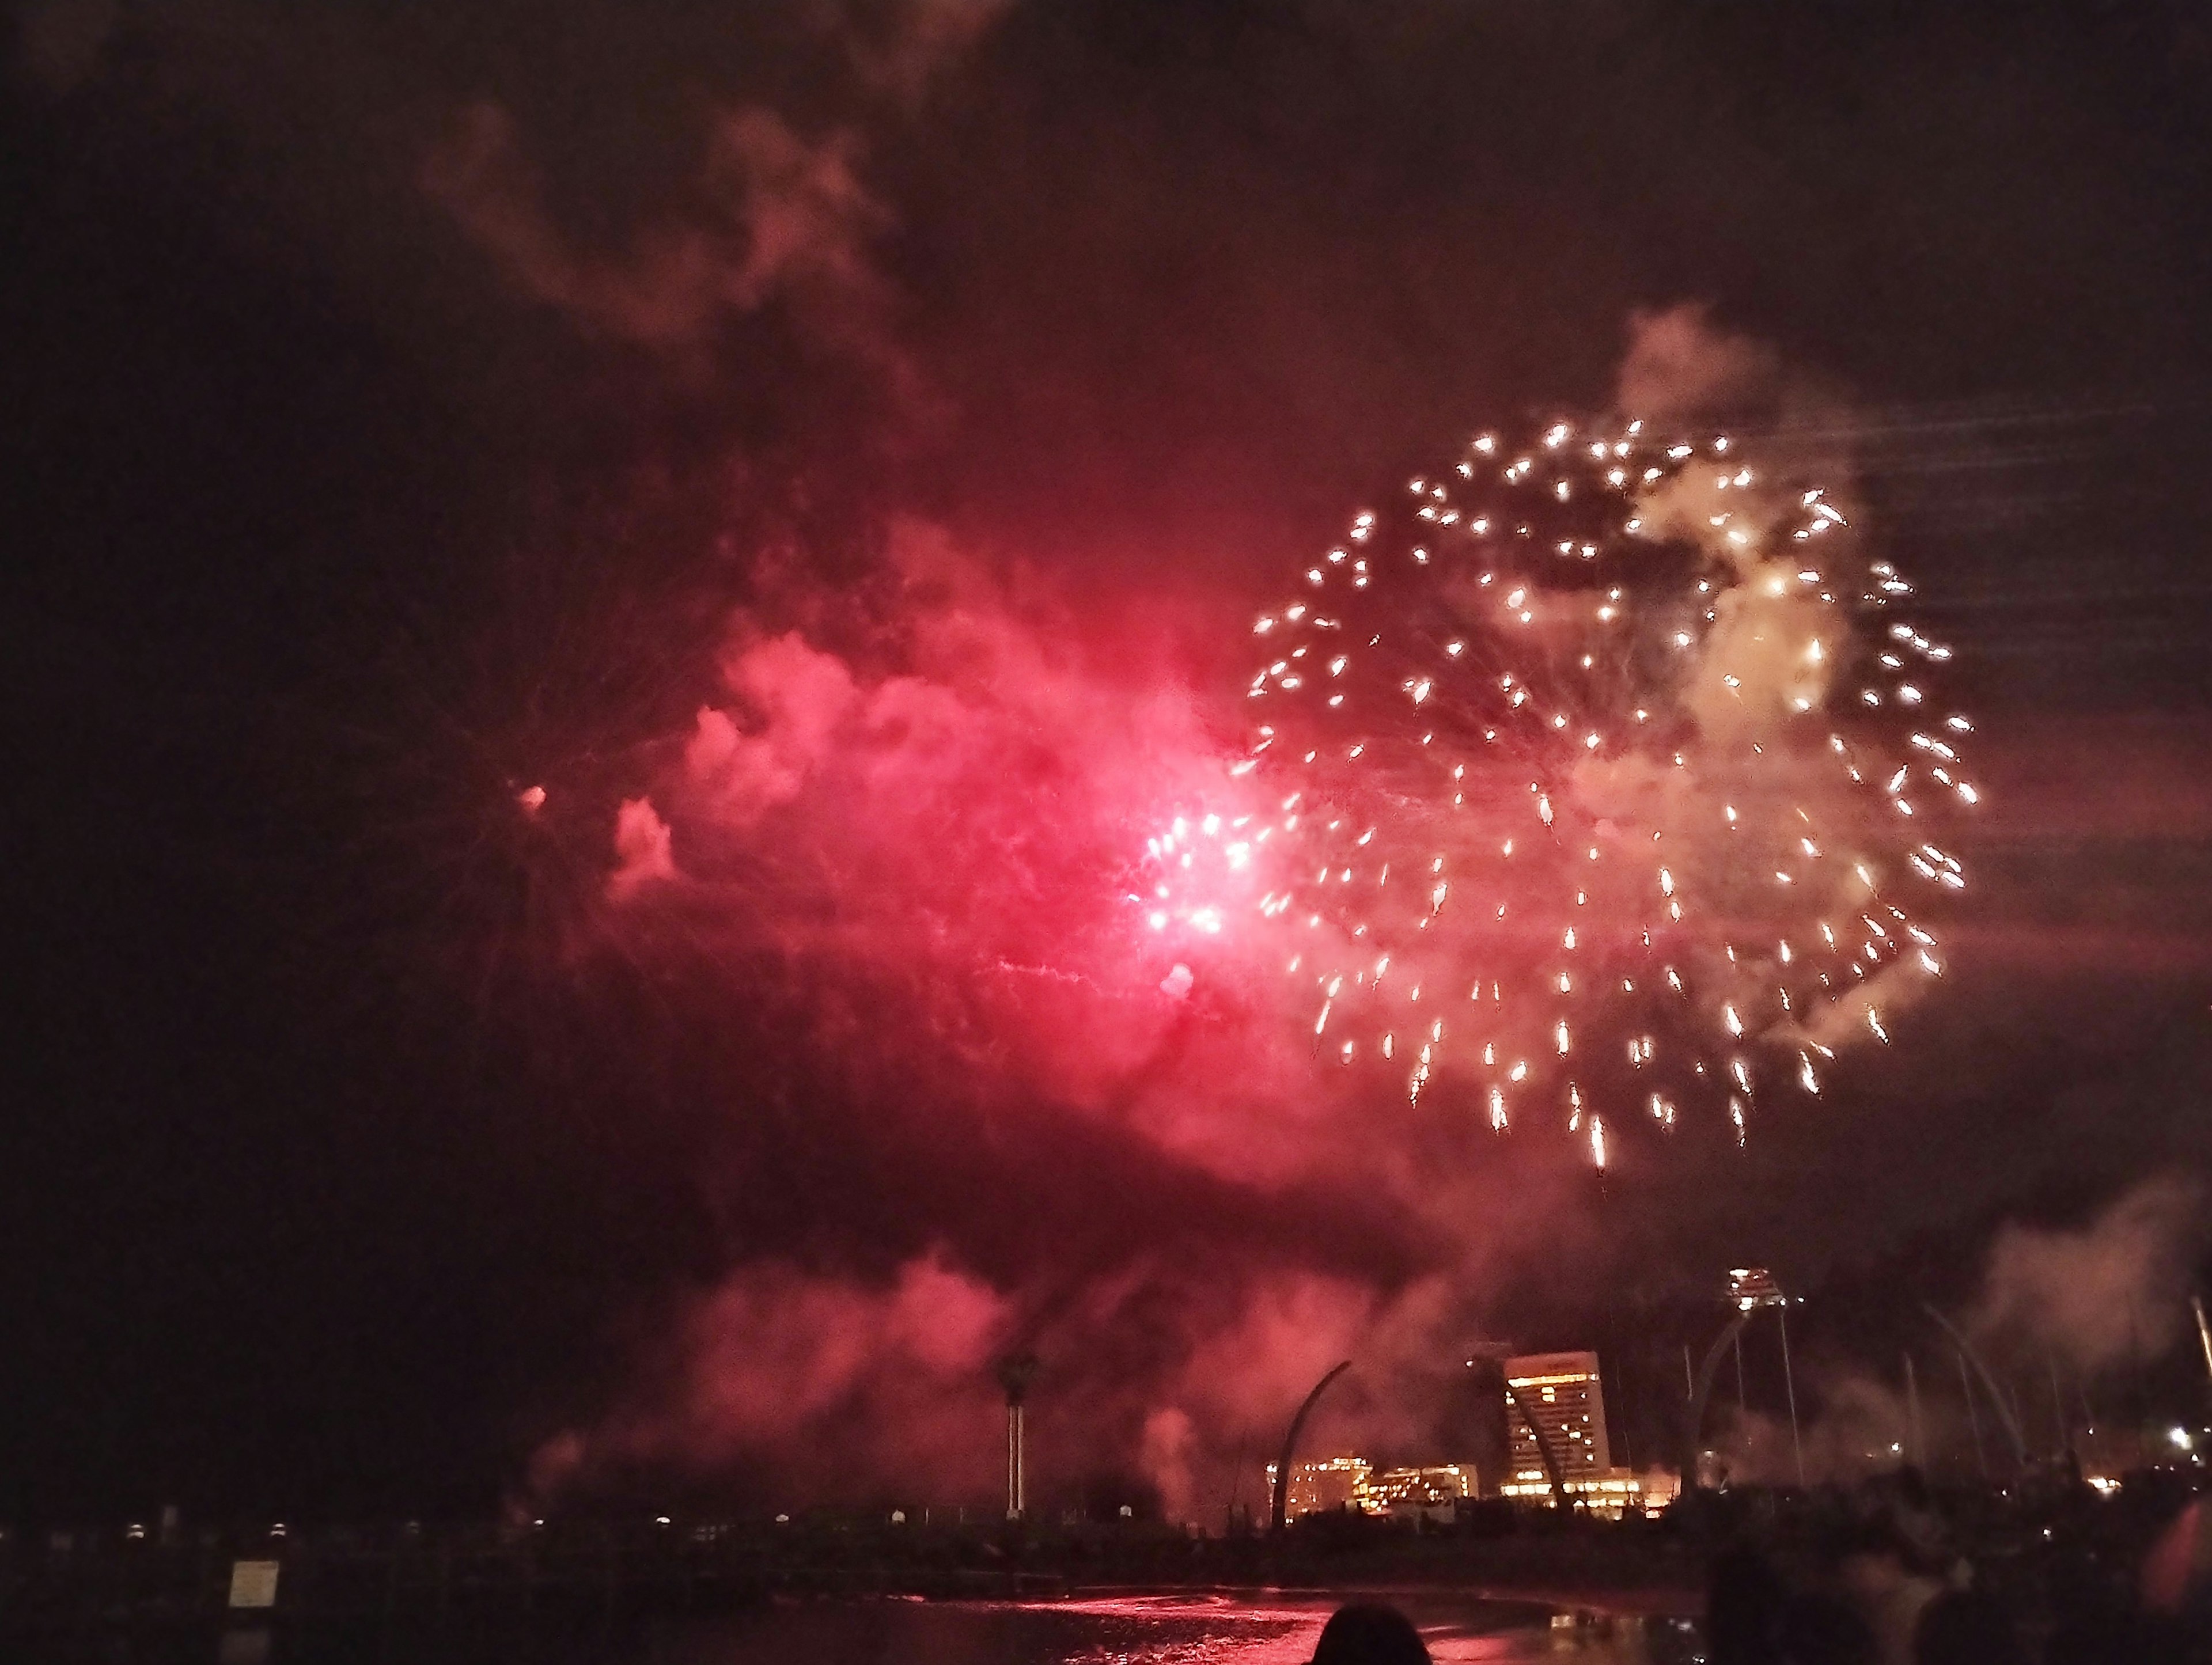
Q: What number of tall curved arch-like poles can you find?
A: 4